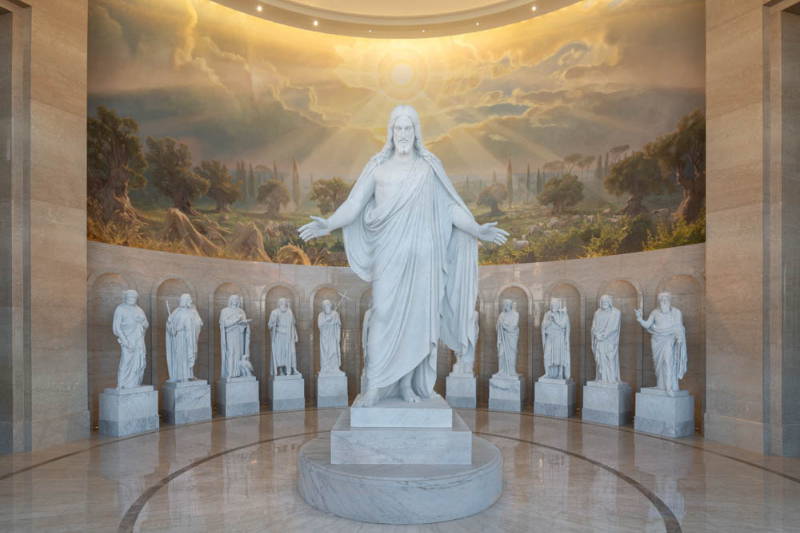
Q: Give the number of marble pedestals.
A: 11